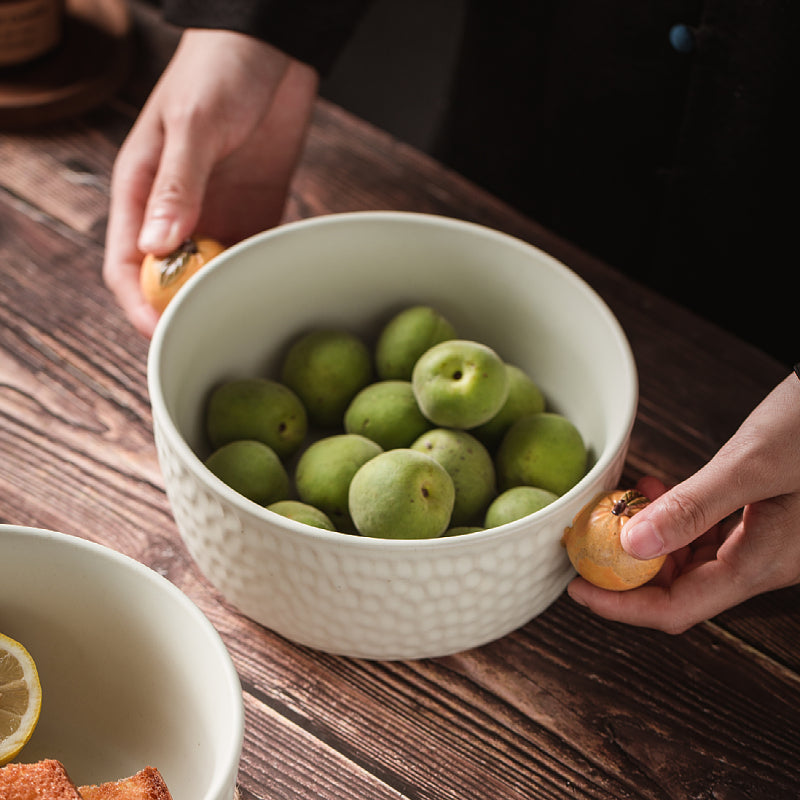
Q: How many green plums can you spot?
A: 14